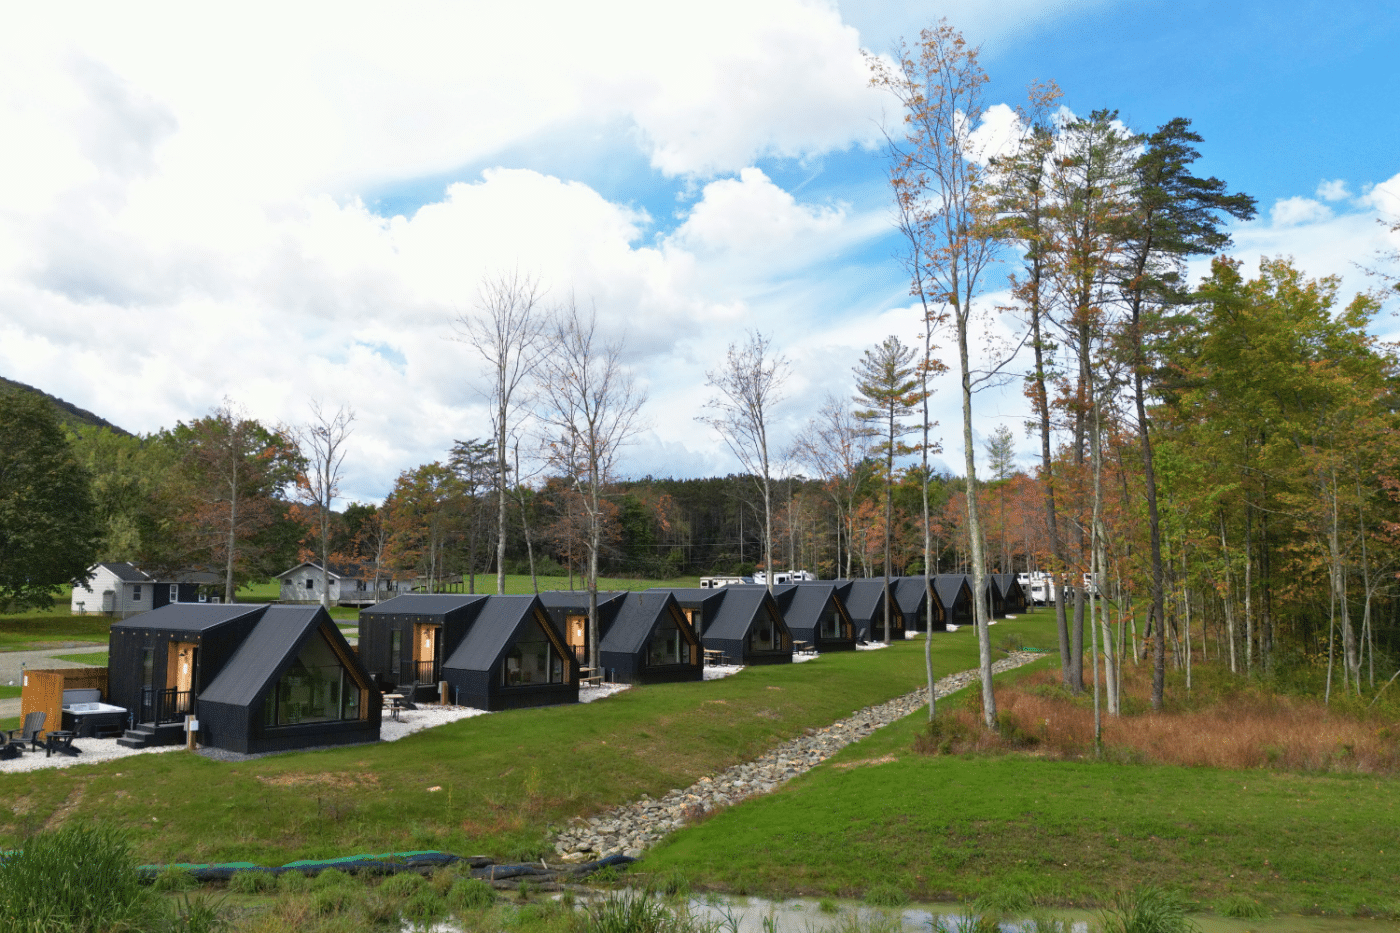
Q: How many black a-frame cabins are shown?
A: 10